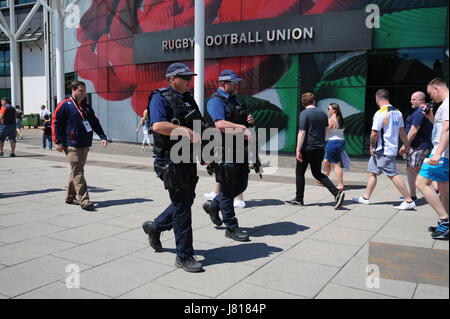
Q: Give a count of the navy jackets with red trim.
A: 1